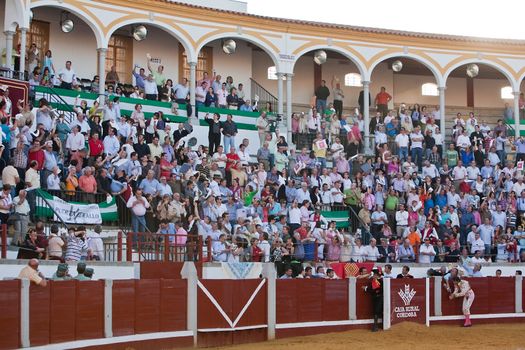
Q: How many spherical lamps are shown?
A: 6